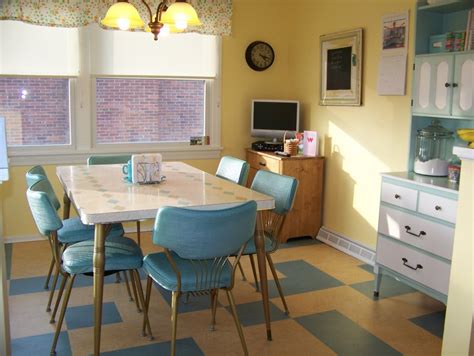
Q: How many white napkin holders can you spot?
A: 1